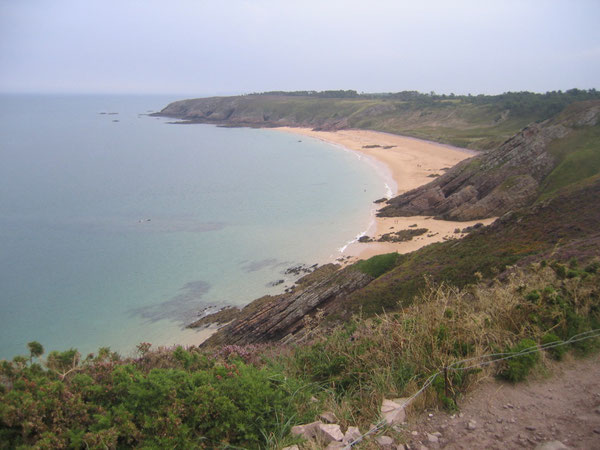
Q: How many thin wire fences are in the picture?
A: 1